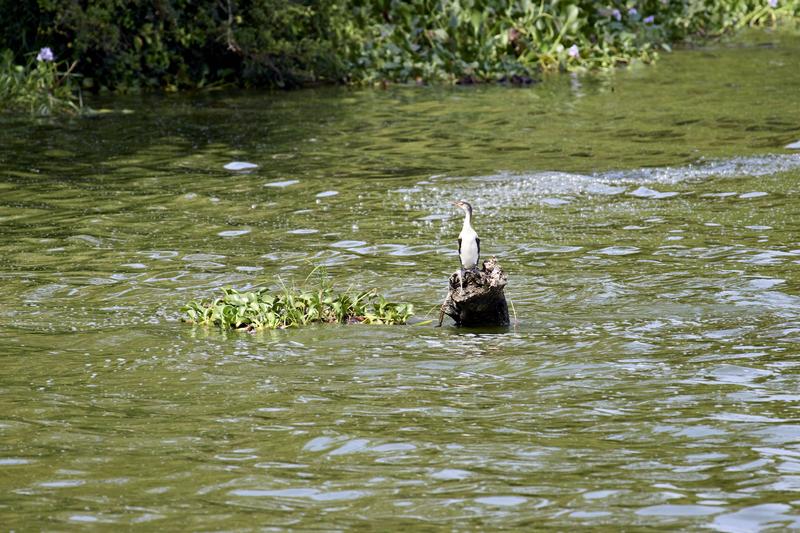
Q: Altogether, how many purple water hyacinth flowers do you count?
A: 6